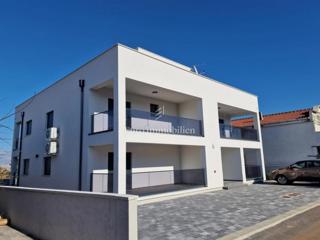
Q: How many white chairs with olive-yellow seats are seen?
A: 0